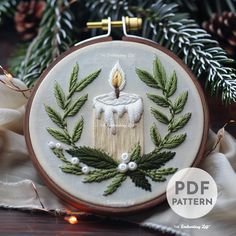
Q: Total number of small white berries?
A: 7